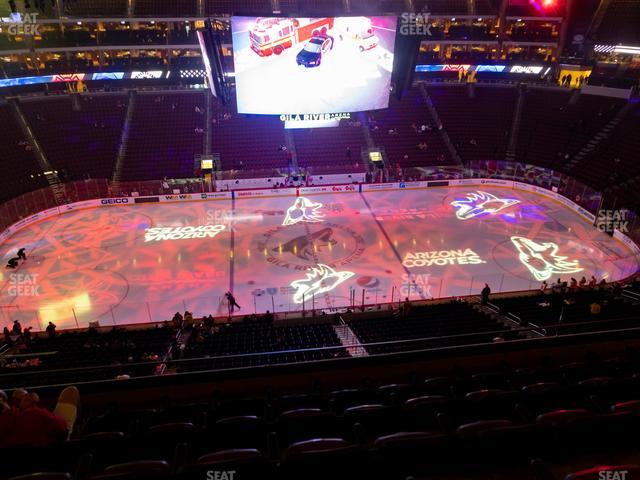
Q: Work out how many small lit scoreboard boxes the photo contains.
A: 2